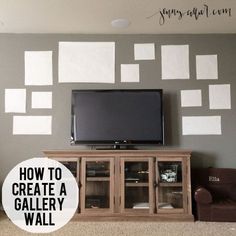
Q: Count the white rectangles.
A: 12